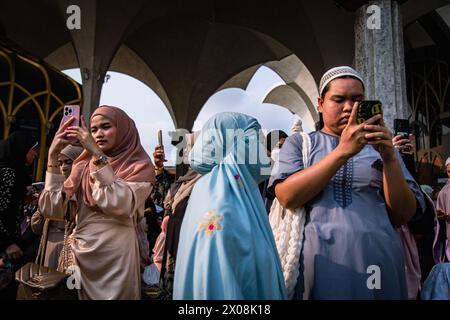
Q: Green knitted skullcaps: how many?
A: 0